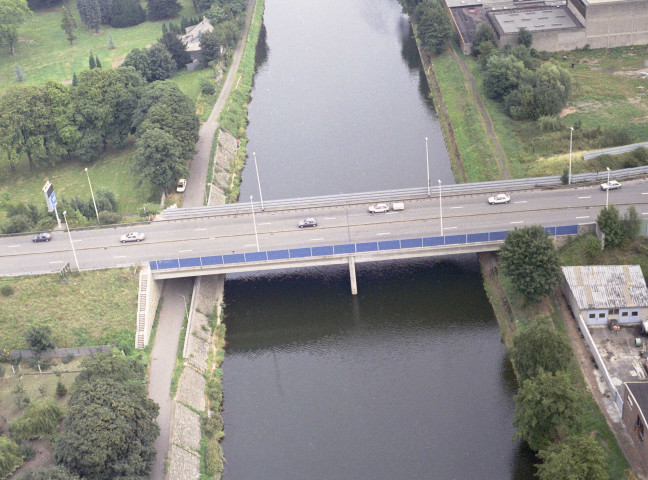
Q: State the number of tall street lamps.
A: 8